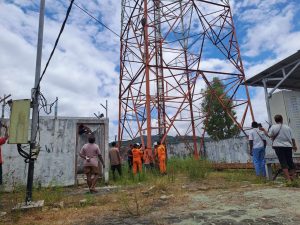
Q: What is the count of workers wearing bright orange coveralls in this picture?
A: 2